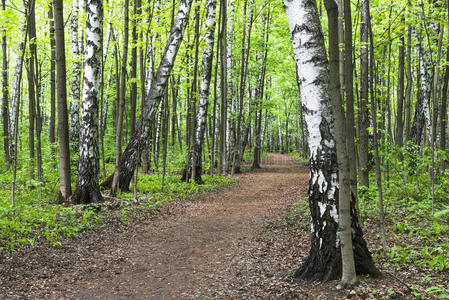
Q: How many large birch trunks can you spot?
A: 4